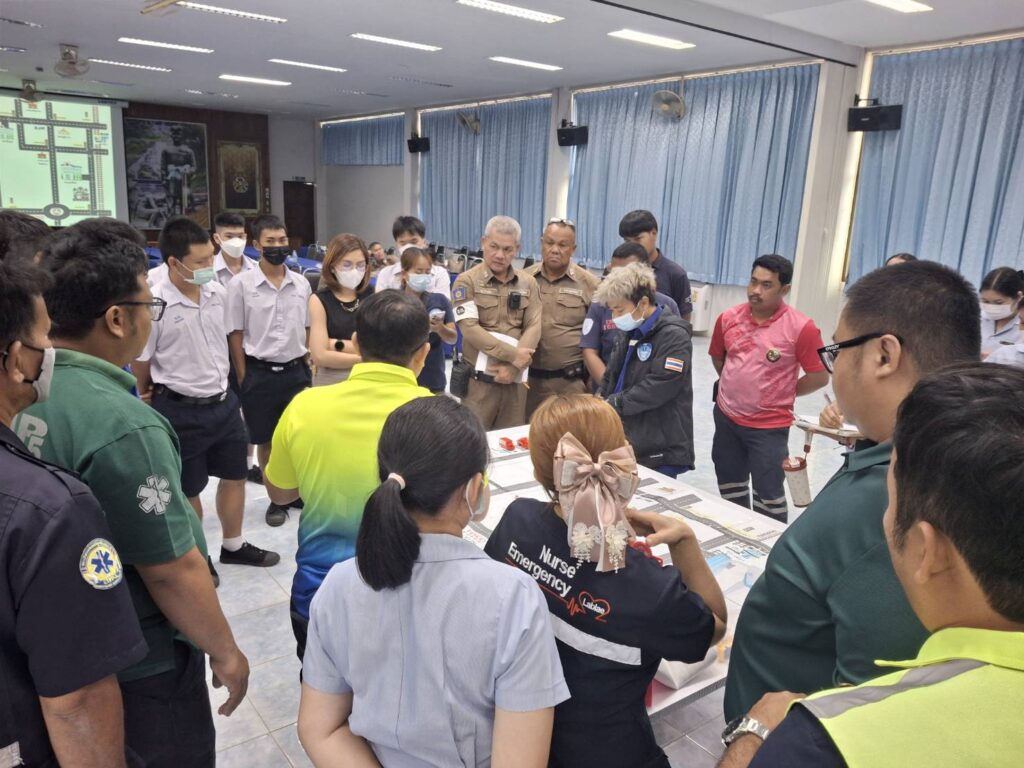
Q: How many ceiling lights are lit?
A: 10